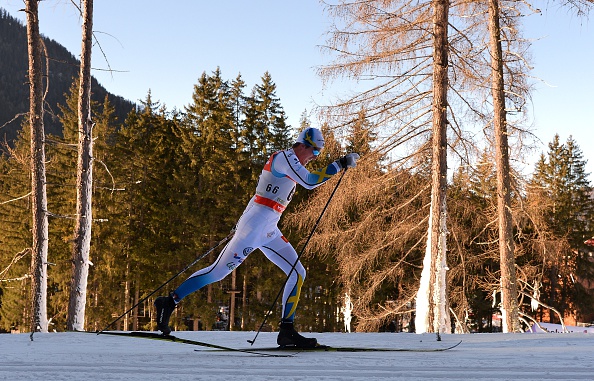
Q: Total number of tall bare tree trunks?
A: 4